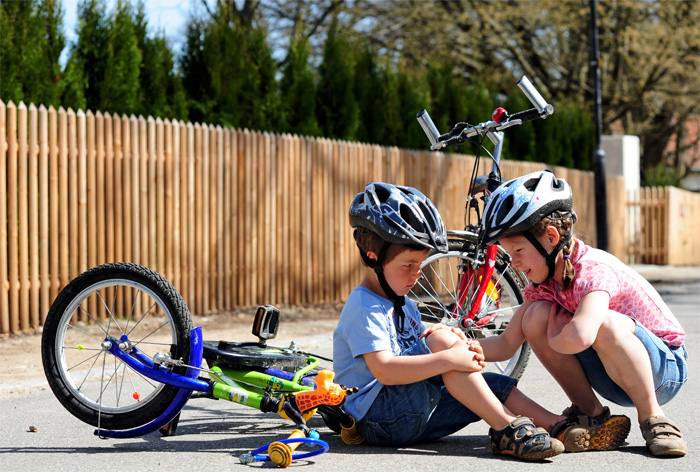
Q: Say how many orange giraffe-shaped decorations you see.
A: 1